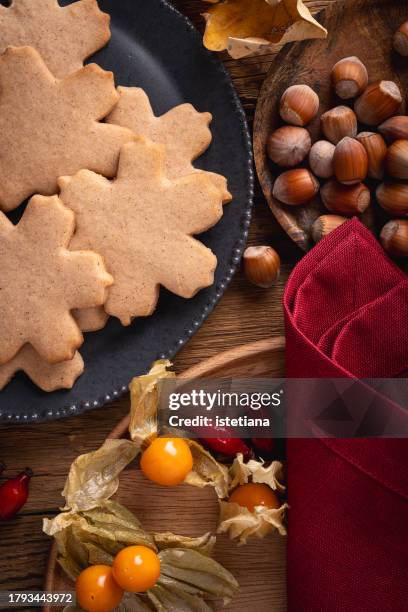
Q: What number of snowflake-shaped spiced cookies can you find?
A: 6